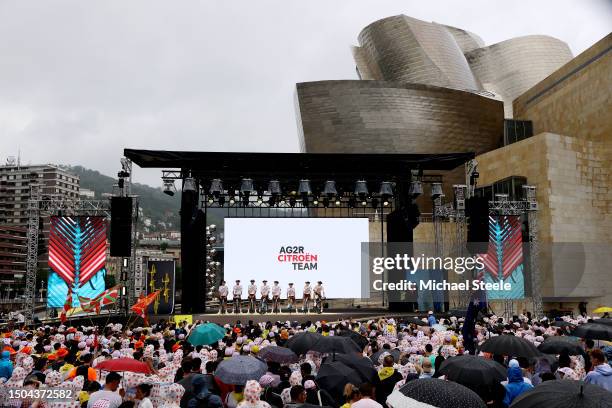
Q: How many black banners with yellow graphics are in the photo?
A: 1